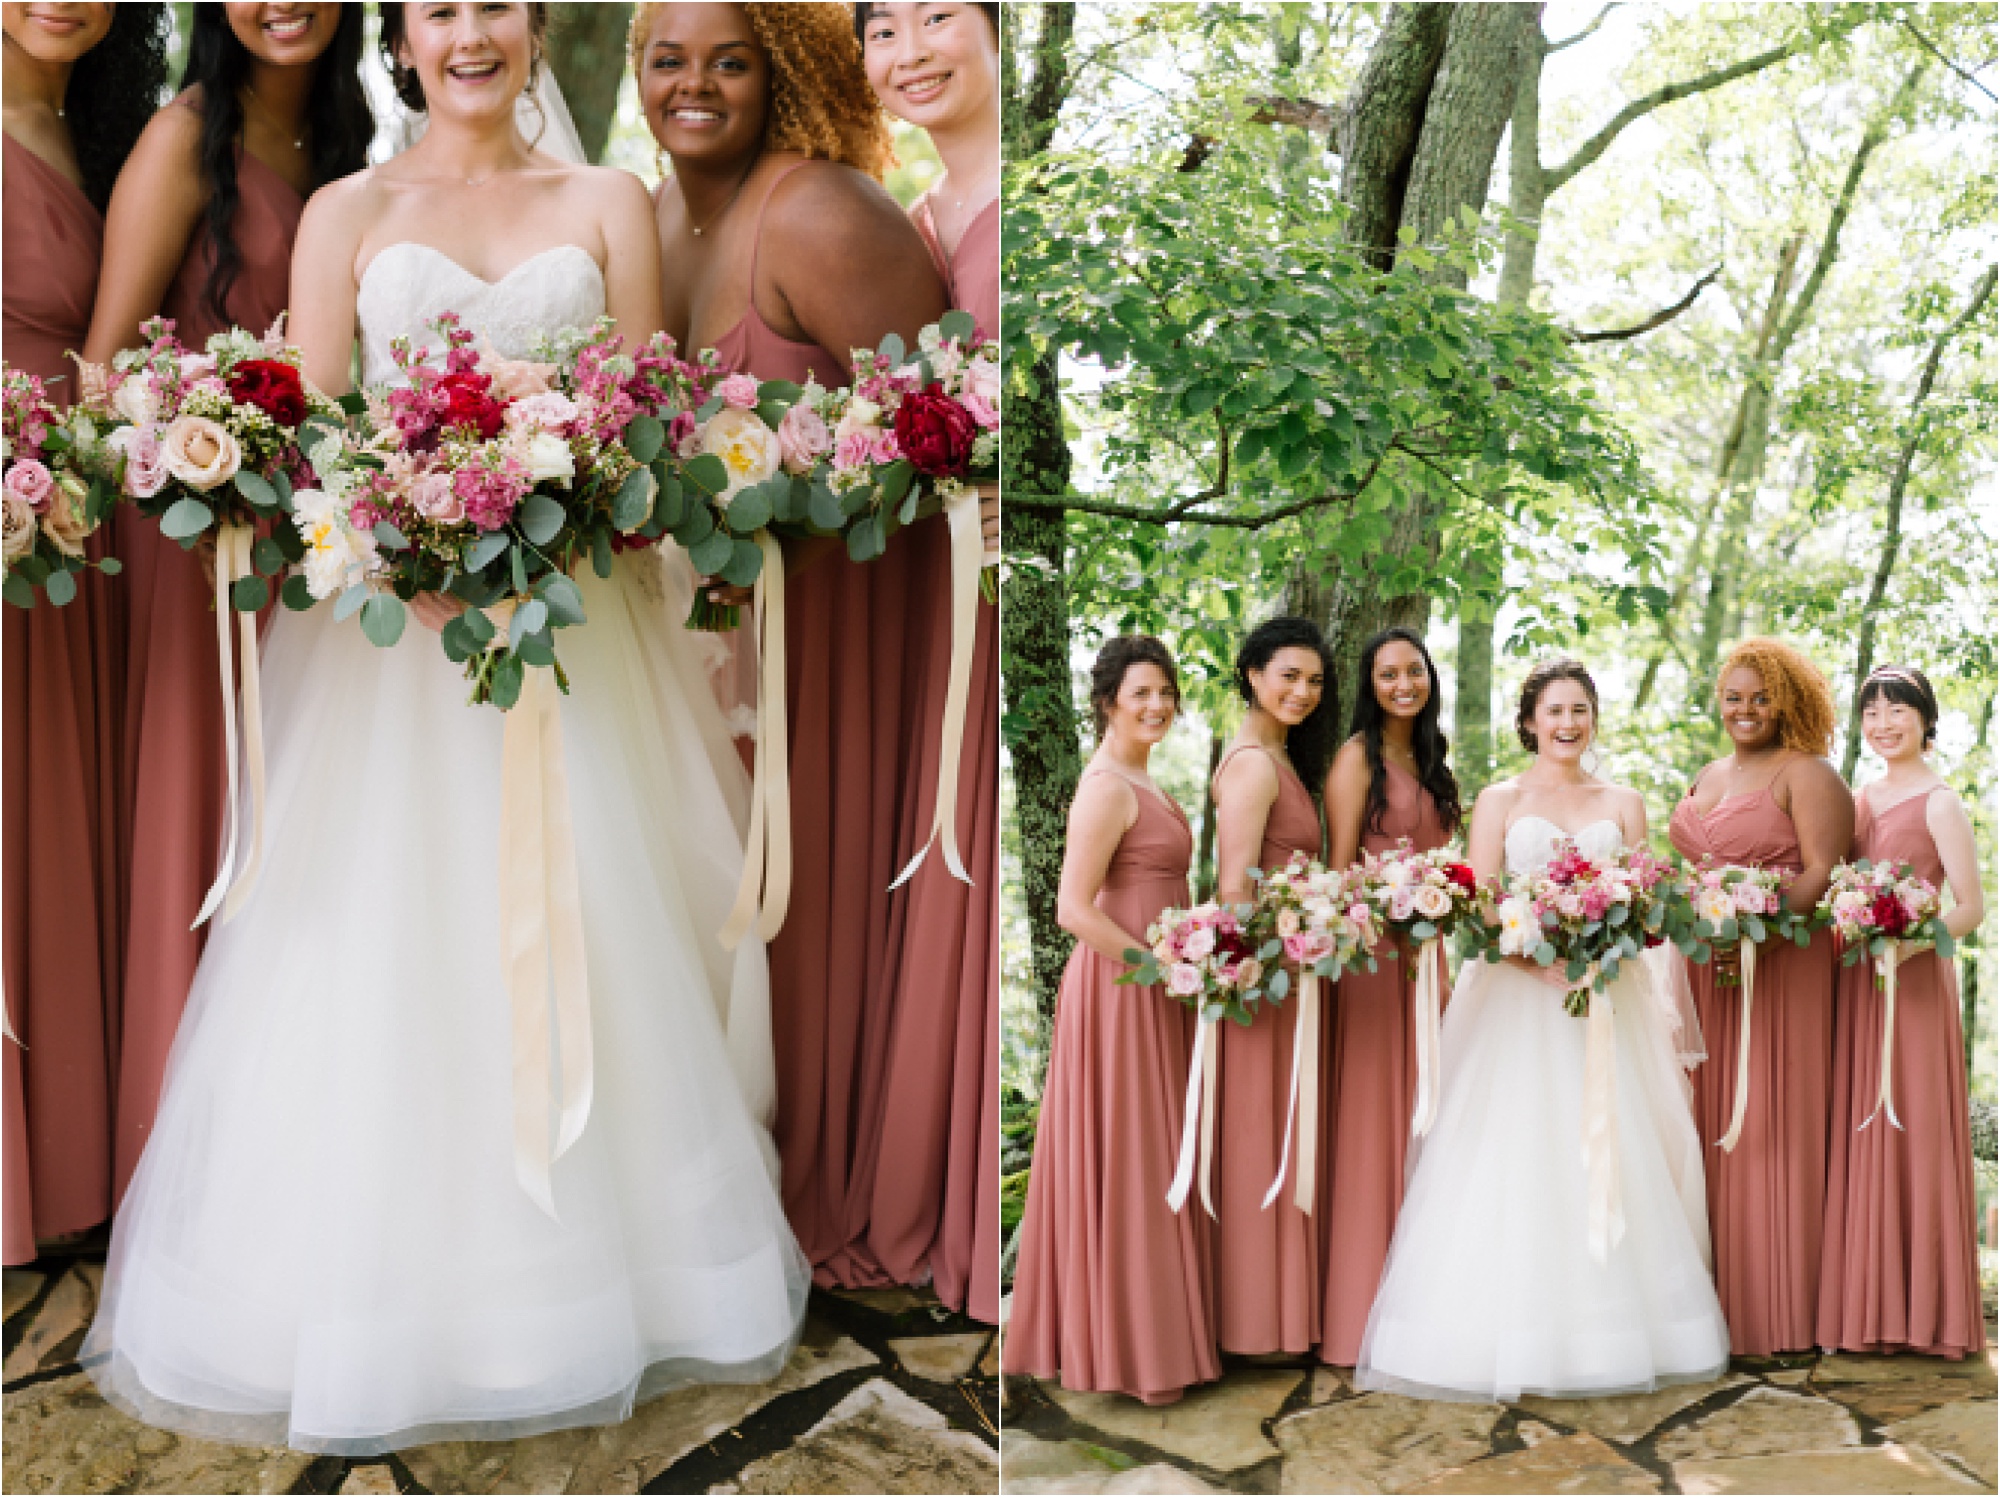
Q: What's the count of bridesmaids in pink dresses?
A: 5